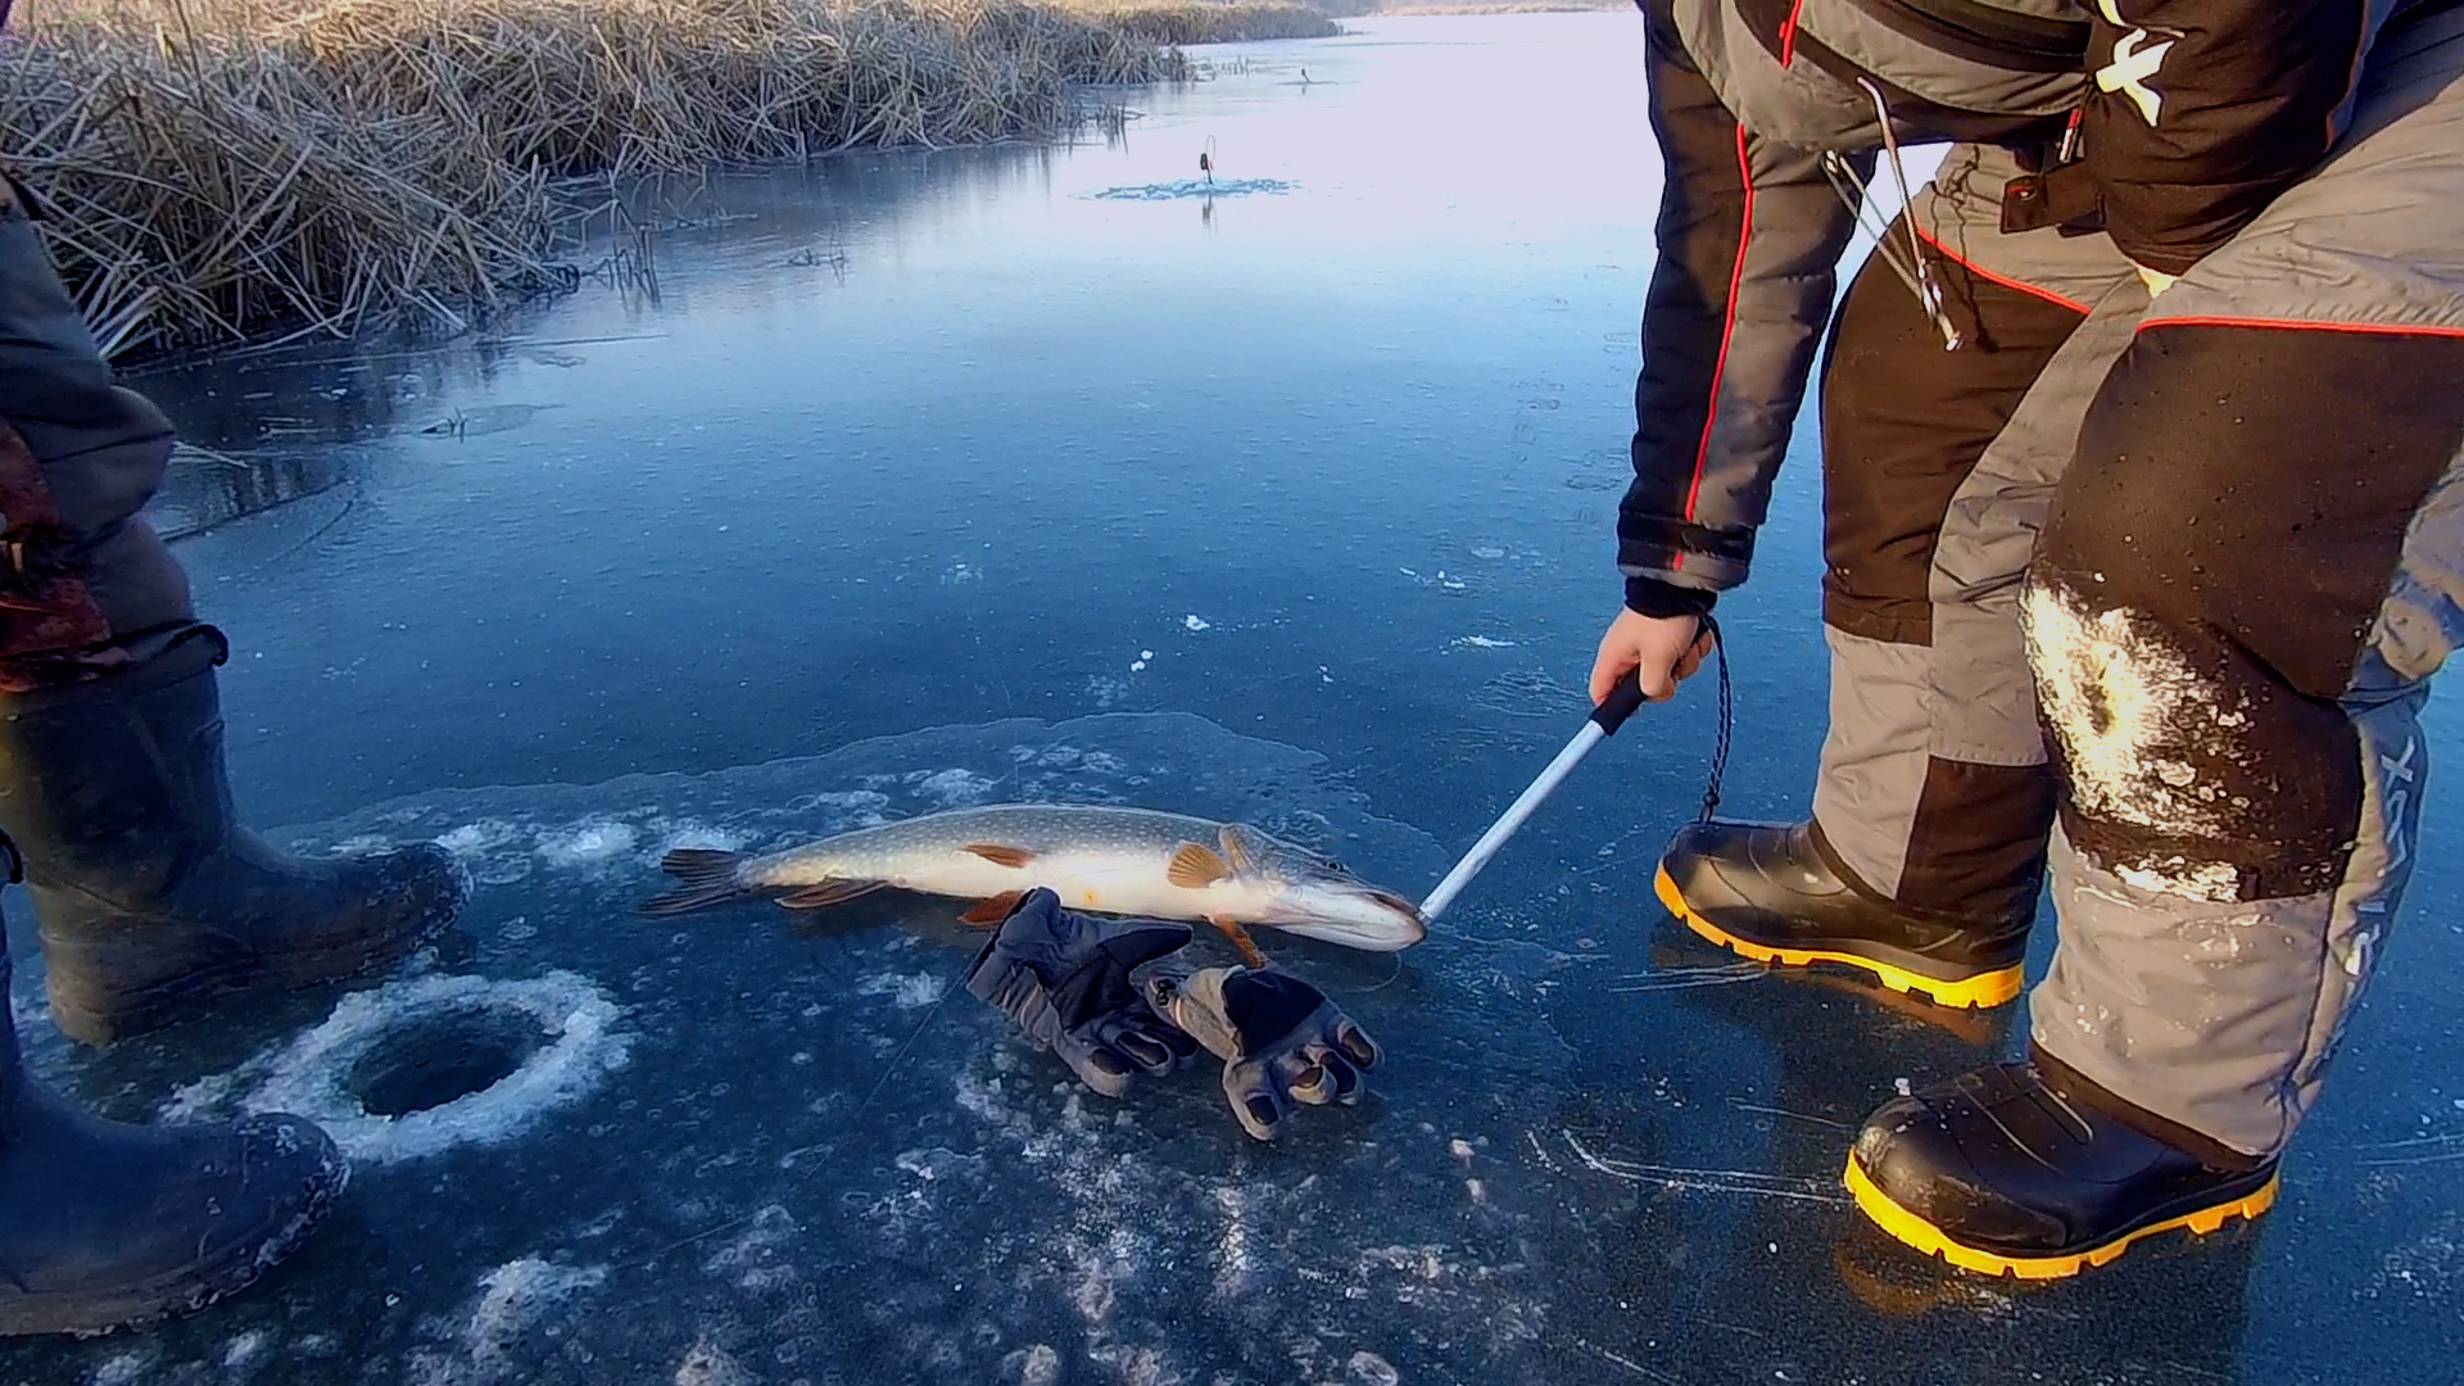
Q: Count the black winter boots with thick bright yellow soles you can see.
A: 2